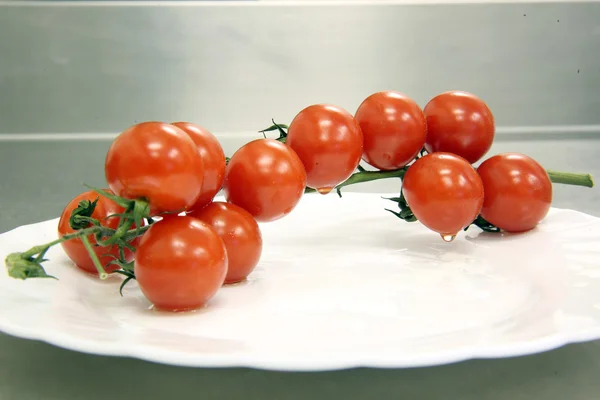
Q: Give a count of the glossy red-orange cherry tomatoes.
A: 11